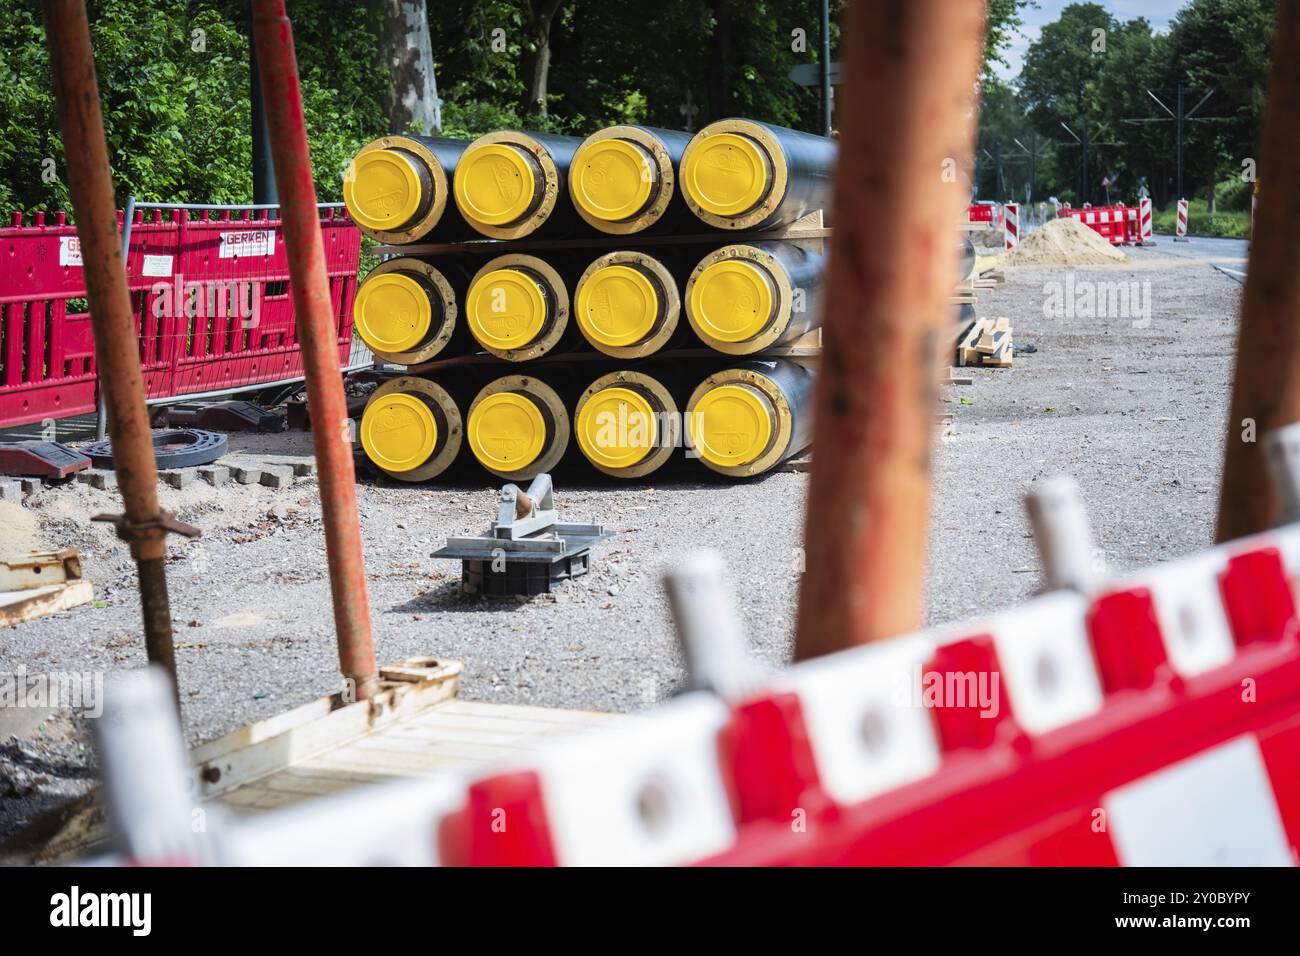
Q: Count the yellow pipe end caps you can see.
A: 12